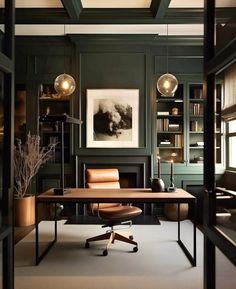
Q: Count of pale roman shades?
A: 1